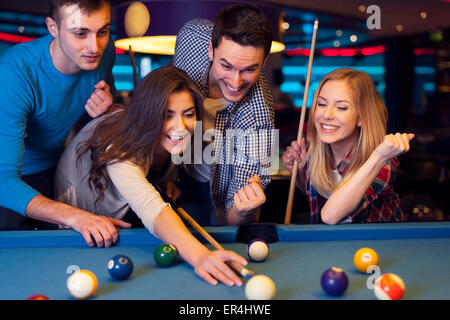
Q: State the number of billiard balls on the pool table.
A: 9